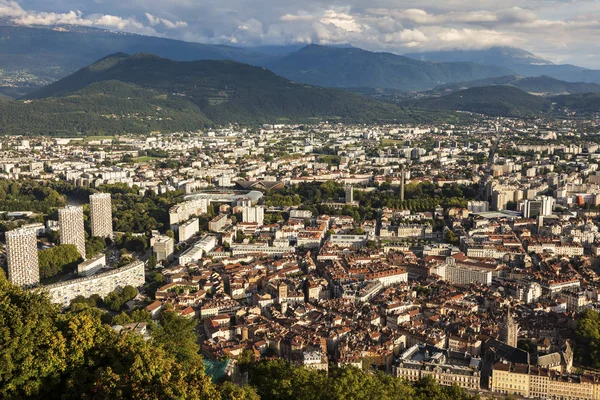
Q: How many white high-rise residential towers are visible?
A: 3